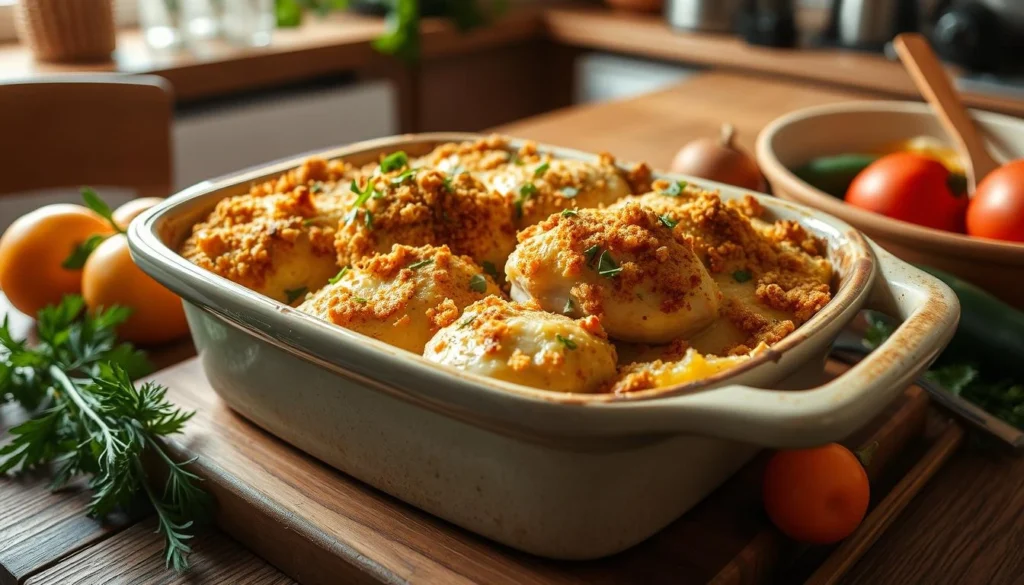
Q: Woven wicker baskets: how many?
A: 1